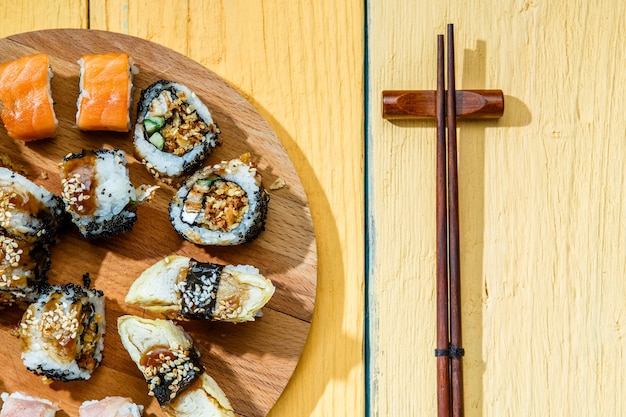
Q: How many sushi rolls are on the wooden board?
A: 12